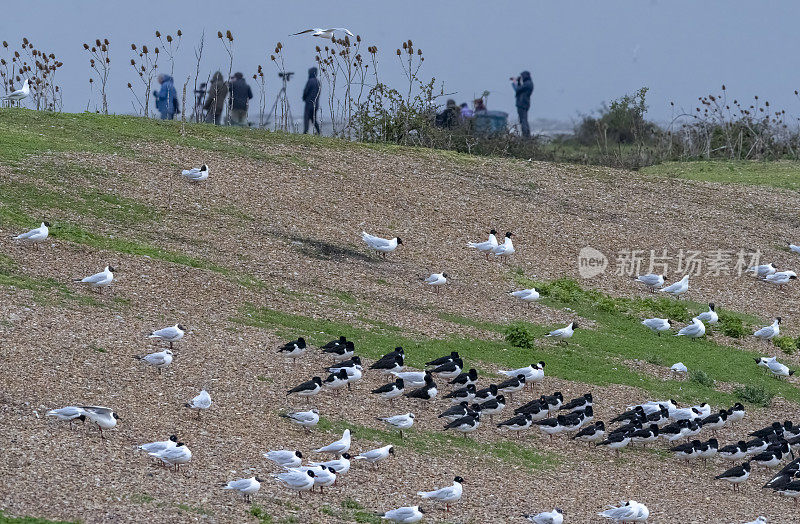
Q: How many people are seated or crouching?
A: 3